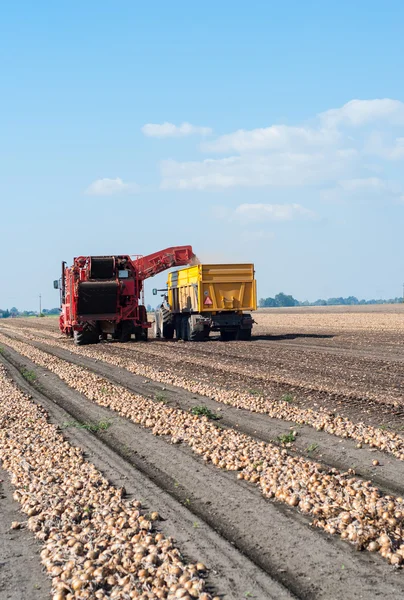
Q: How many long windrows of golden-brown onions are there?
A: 3